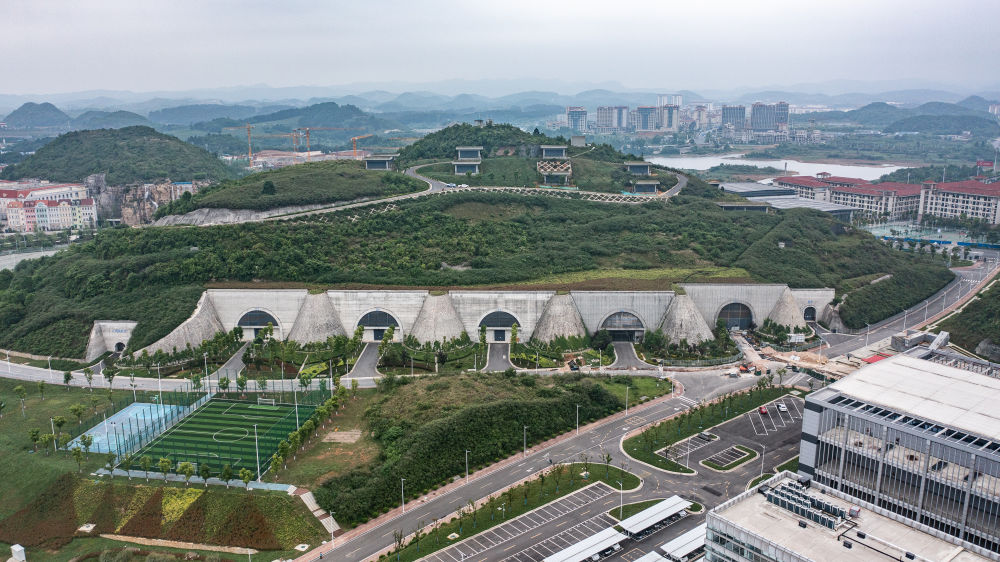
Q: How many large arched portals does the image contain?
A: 5